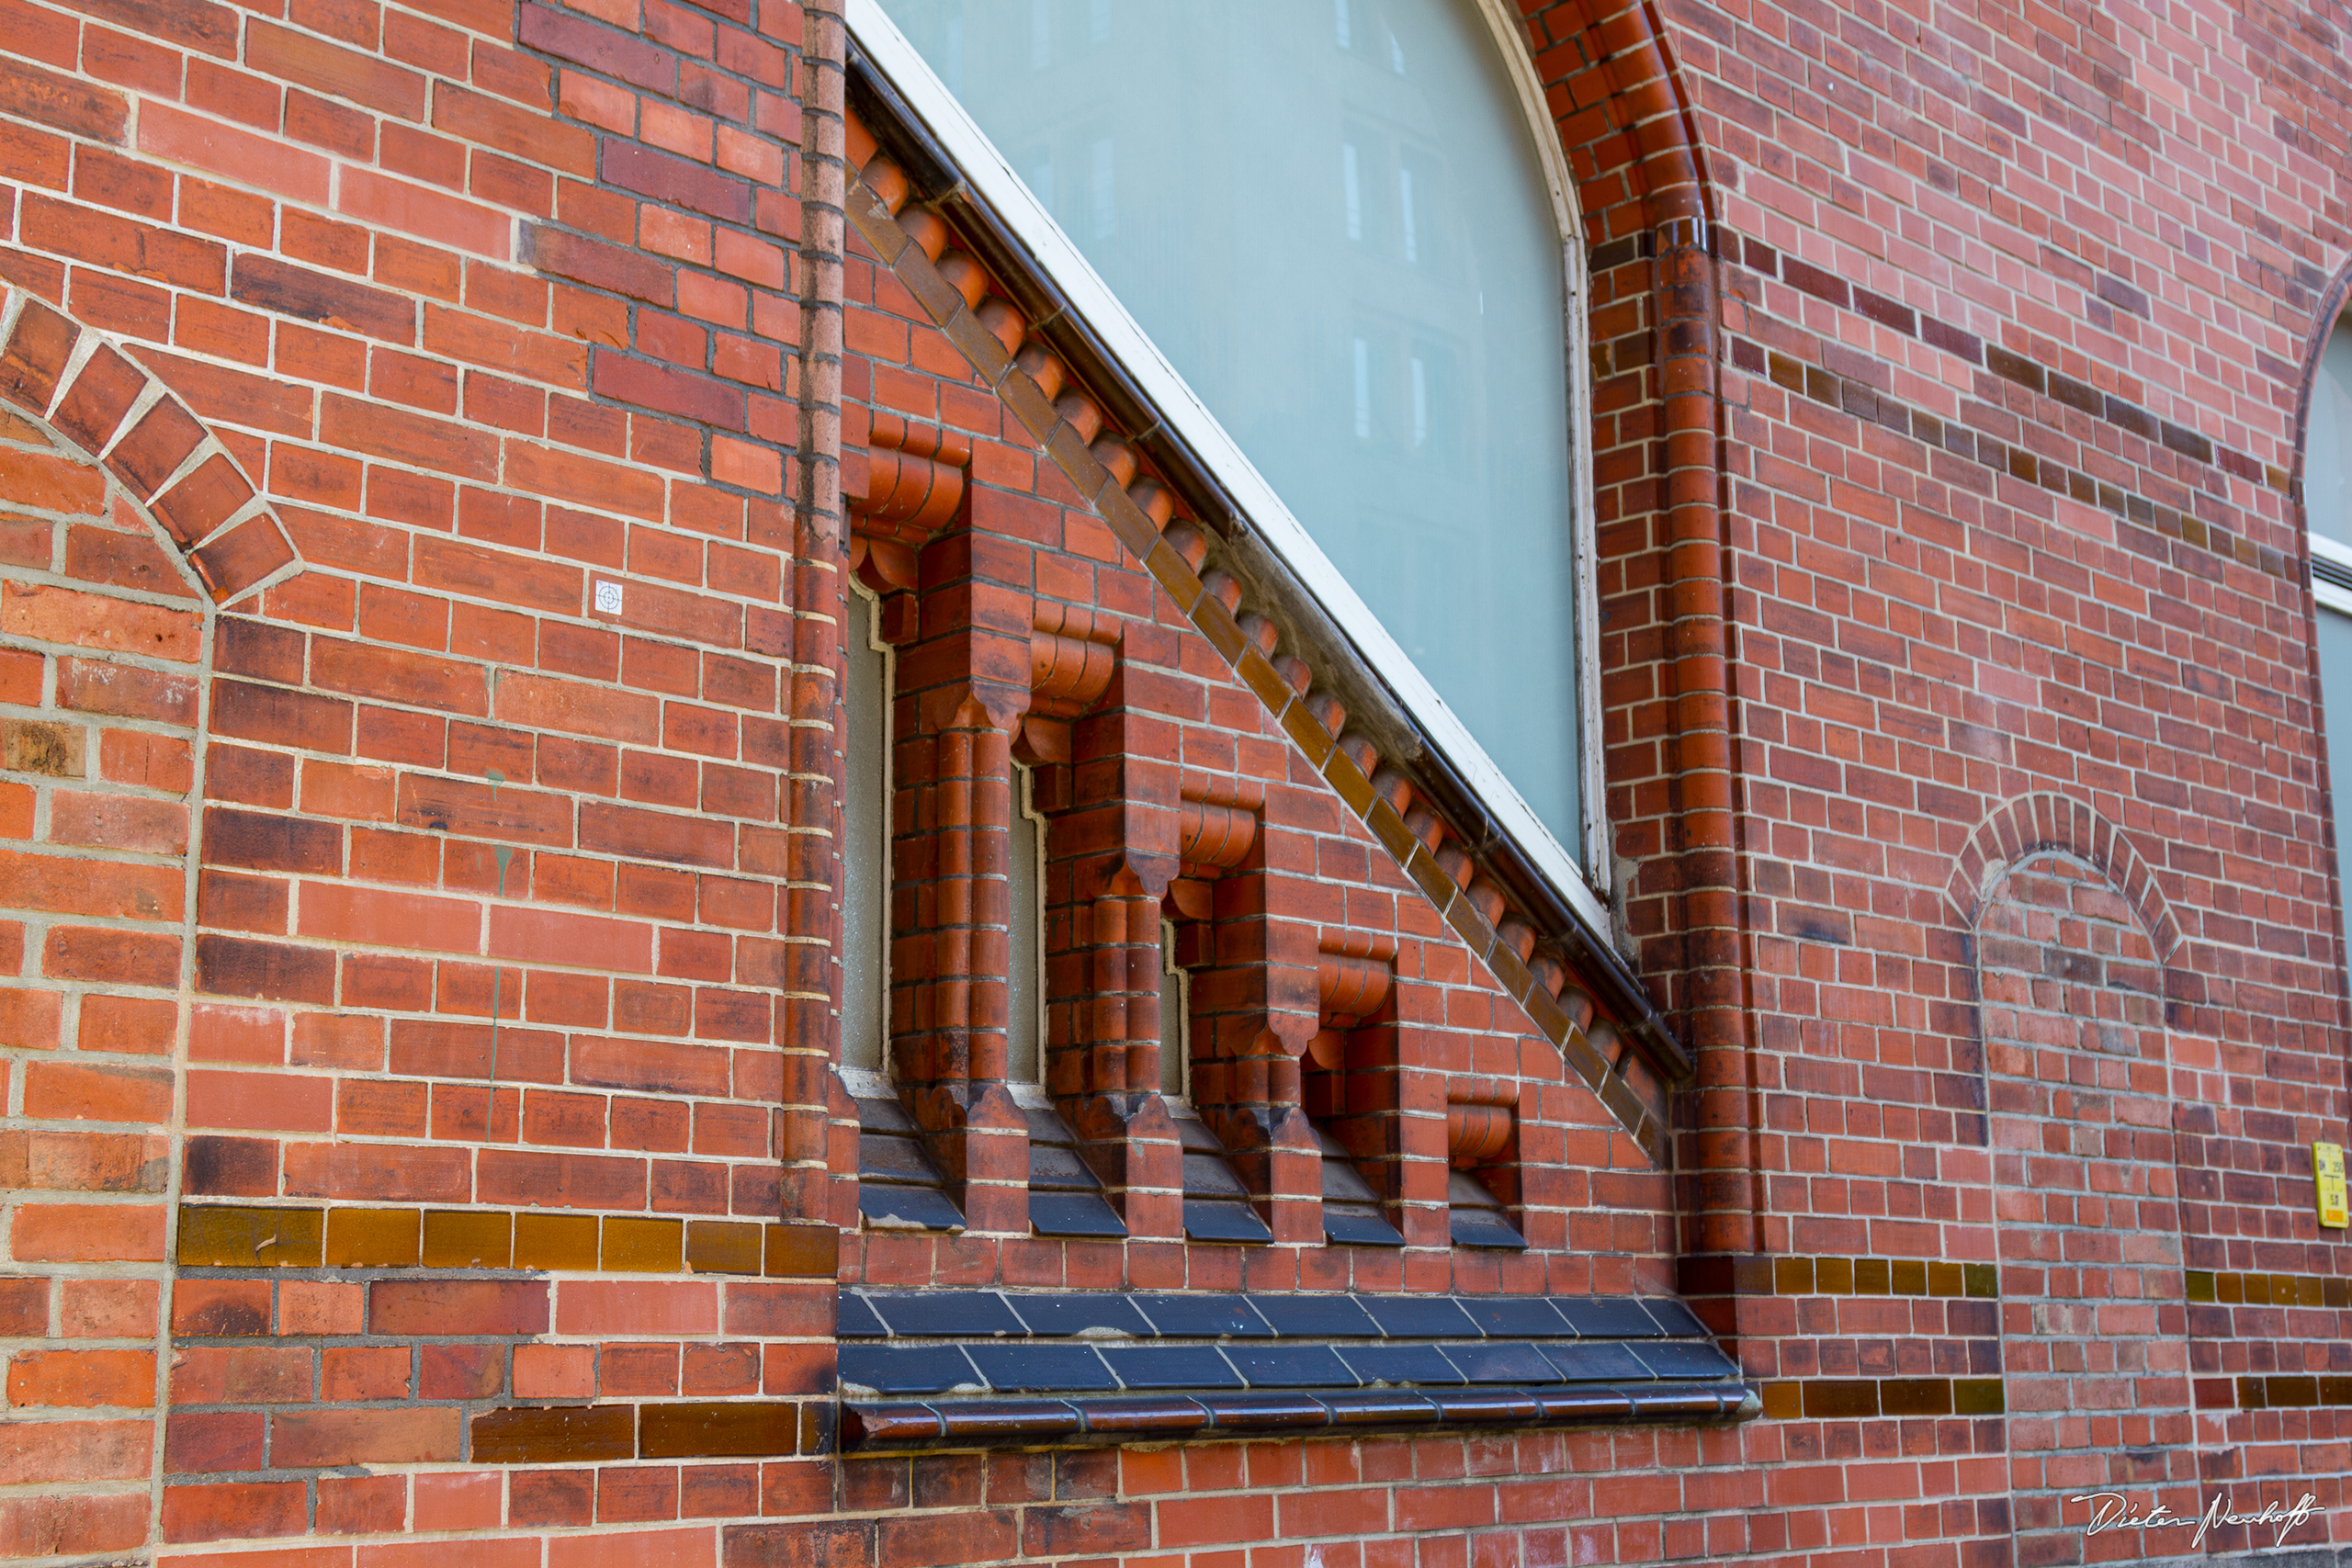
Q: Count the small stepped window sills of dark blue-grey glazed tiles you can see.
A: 5